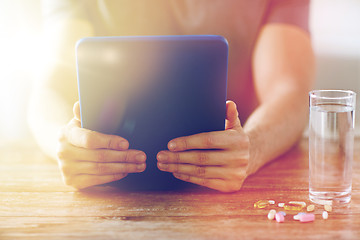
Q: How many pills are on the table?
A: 14